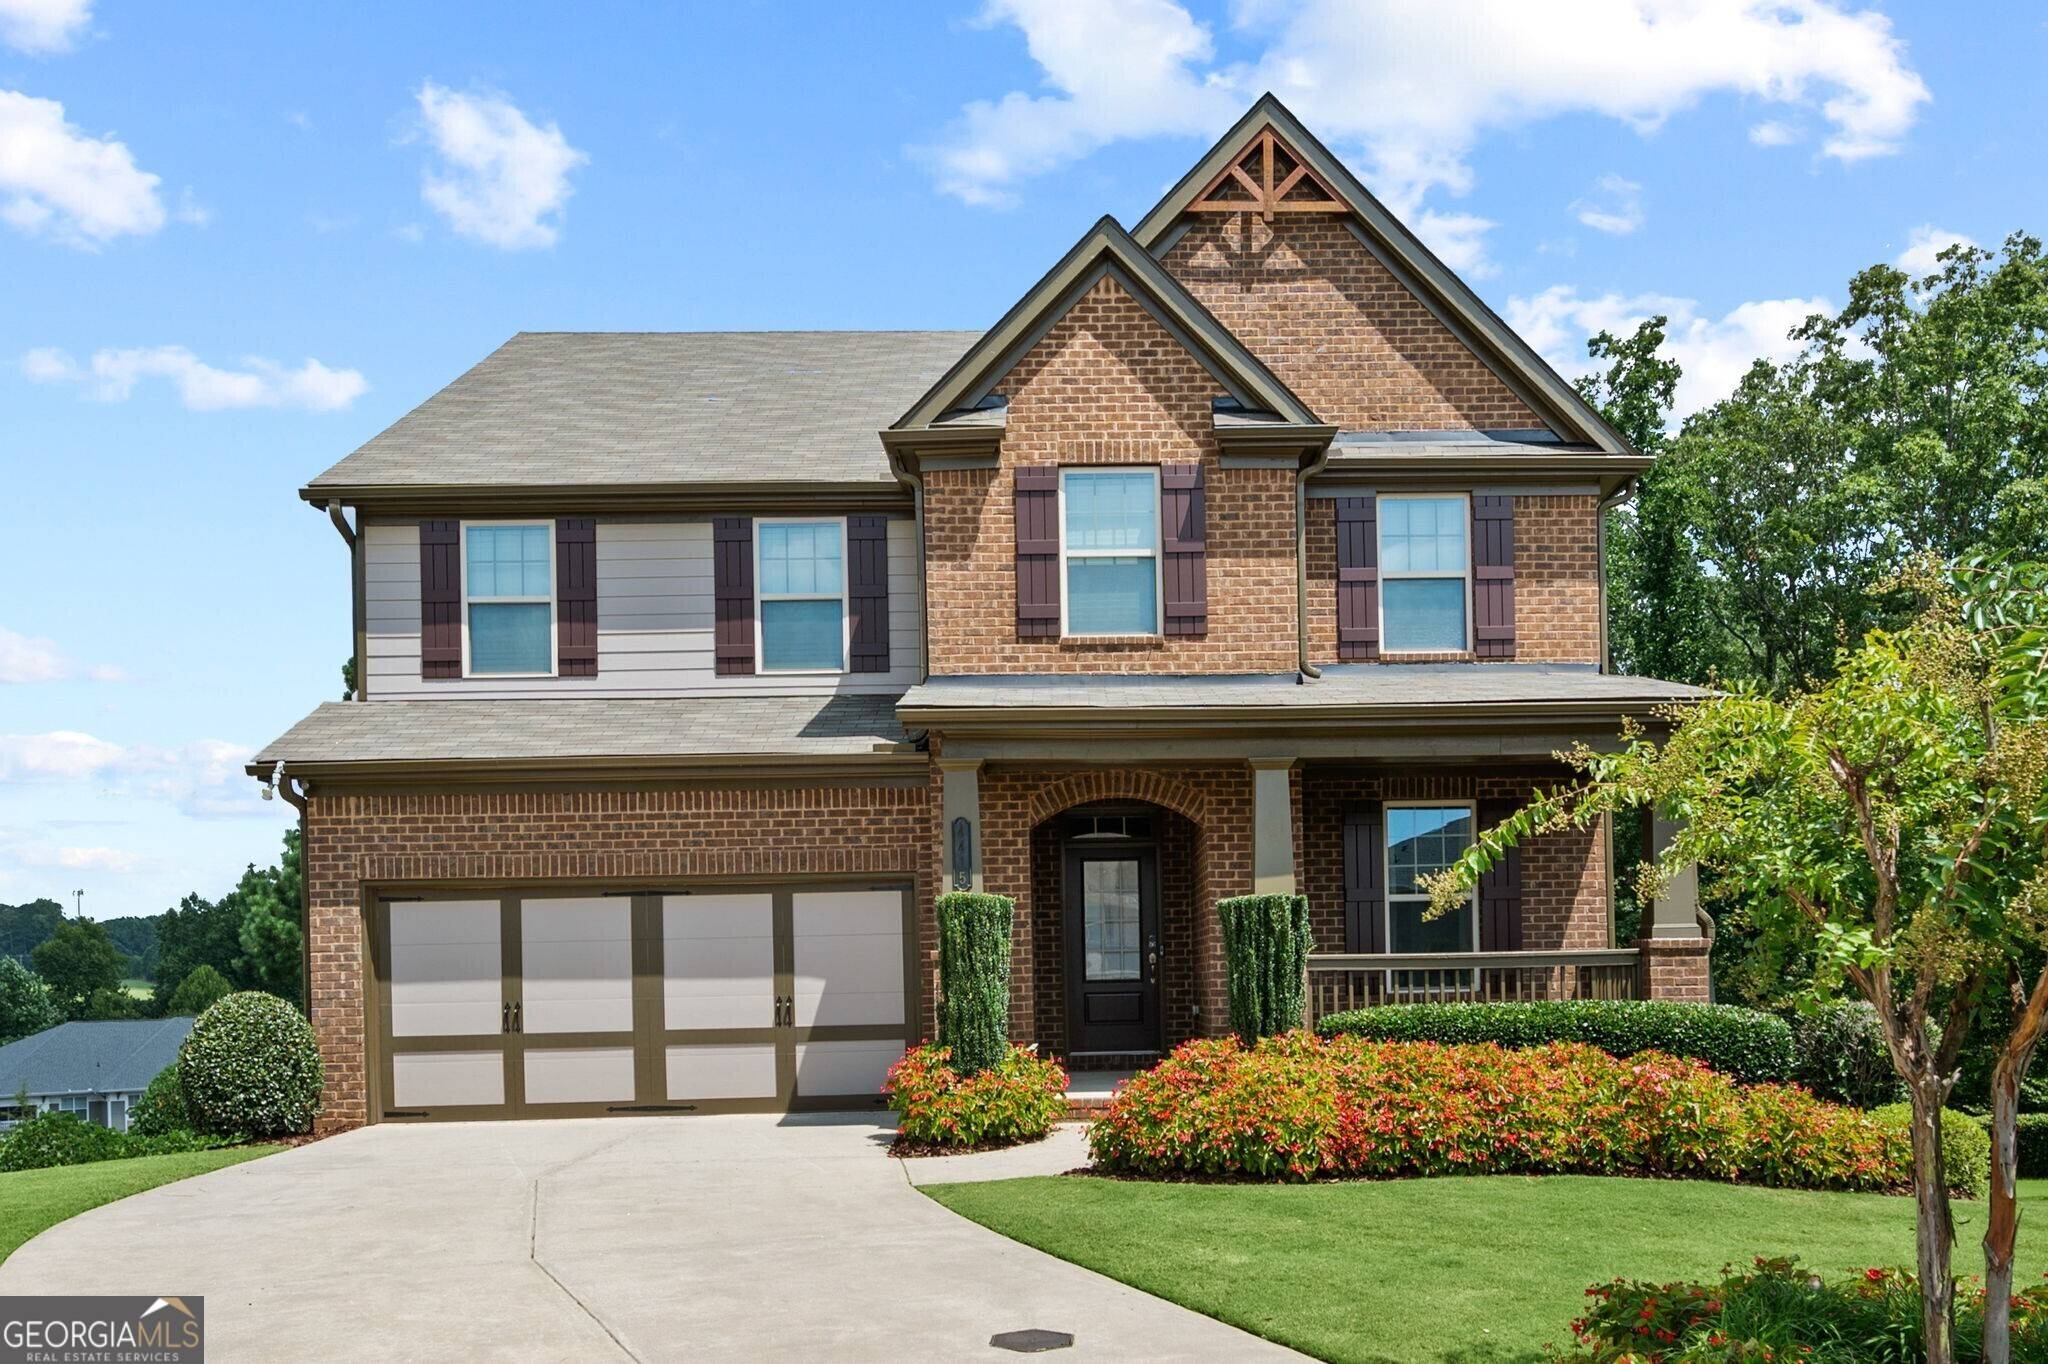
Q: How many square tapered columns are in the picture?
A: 3